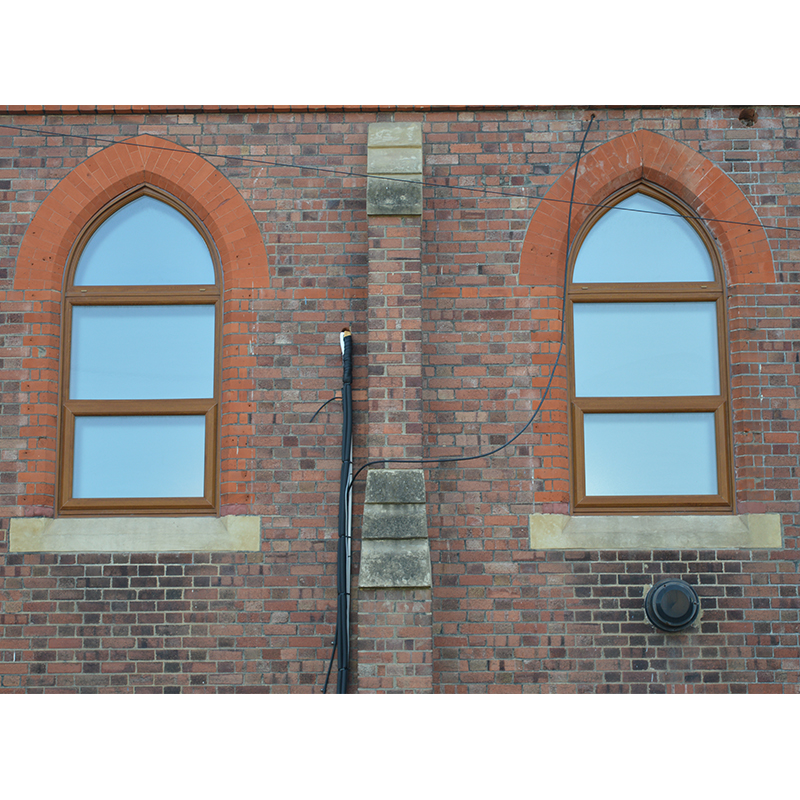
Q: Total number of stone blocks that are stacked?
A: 6